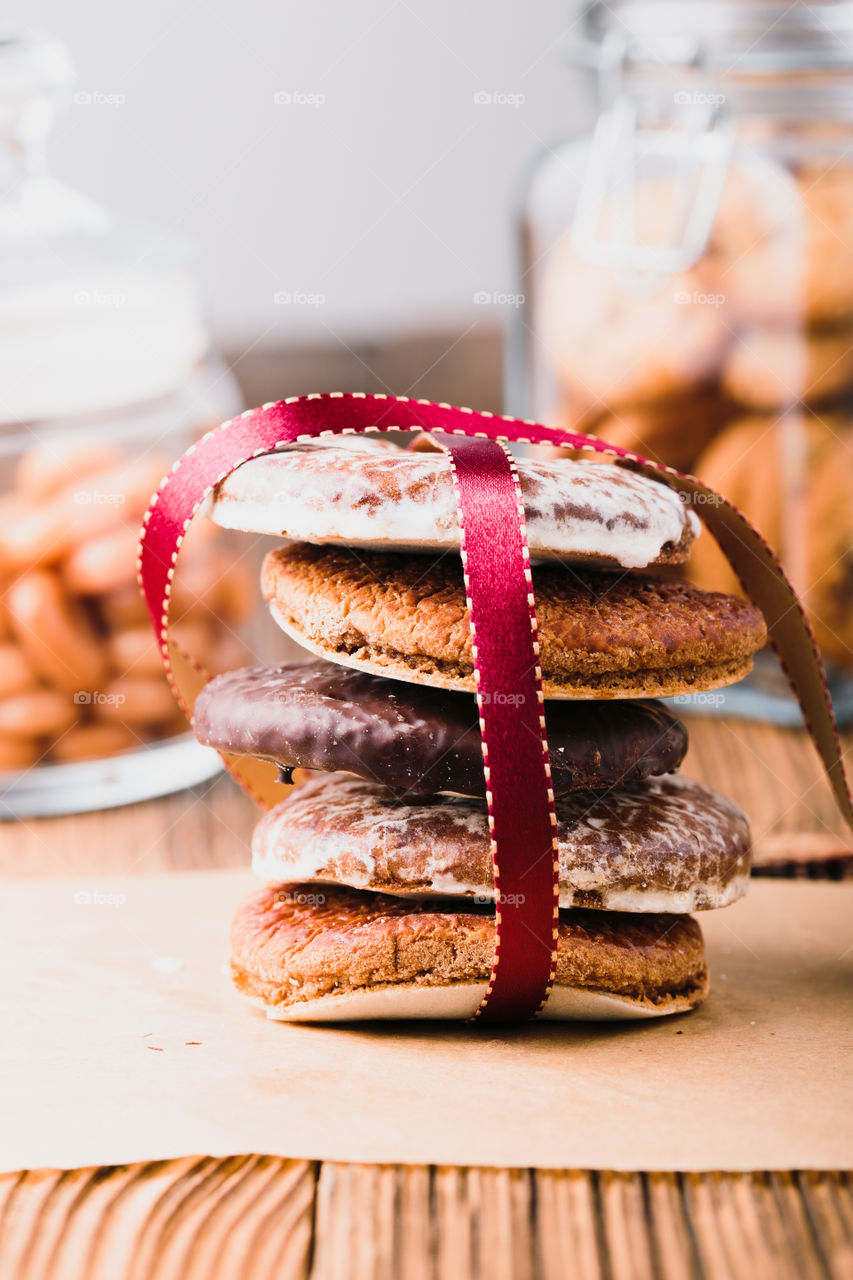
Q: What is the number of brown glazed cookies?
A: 1